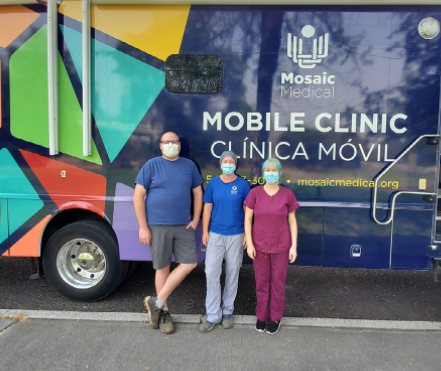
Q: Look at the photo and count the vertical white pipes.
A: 2